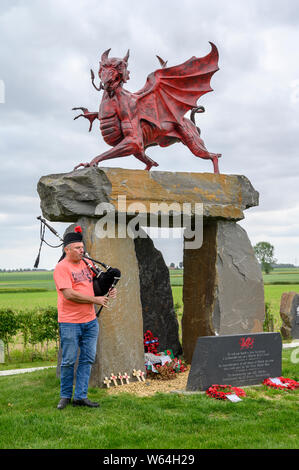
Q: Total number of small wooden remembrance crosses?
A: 6